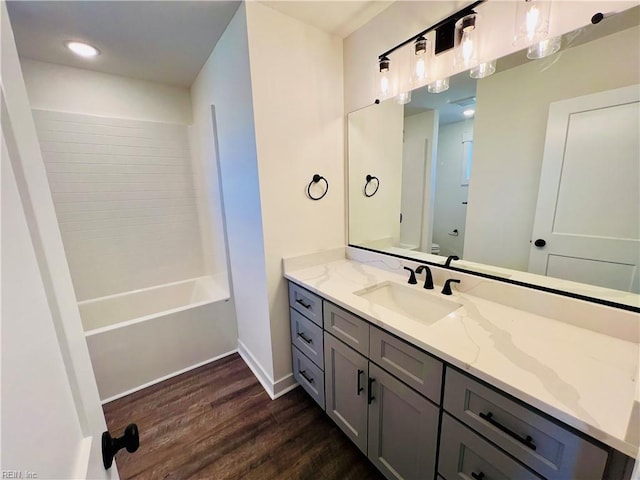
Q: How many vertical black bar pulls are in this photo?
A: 2